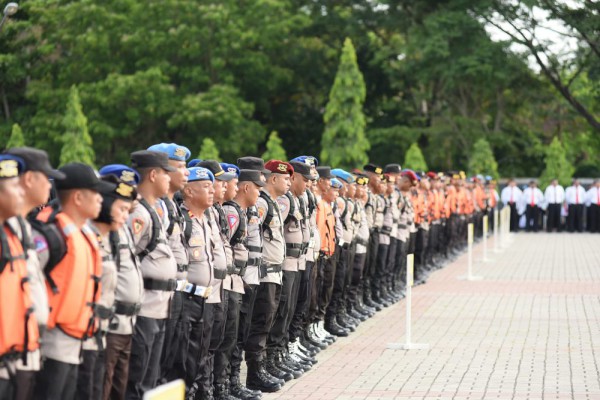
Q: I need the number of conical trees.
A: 8